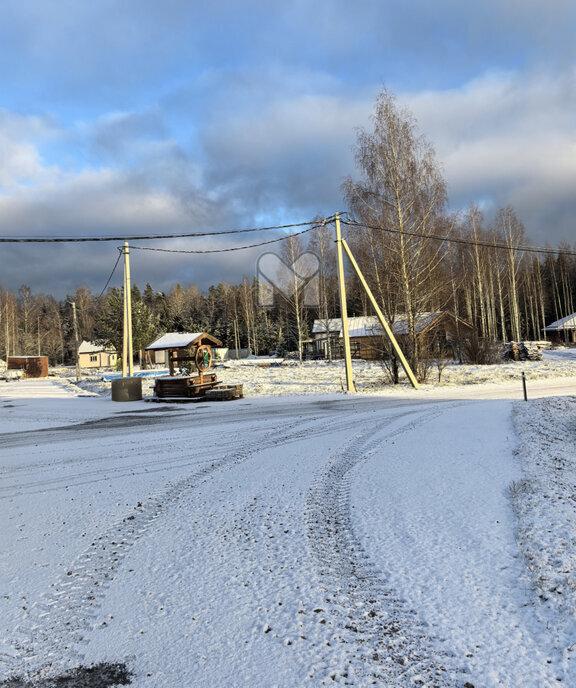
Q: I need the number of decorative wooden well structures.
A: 1